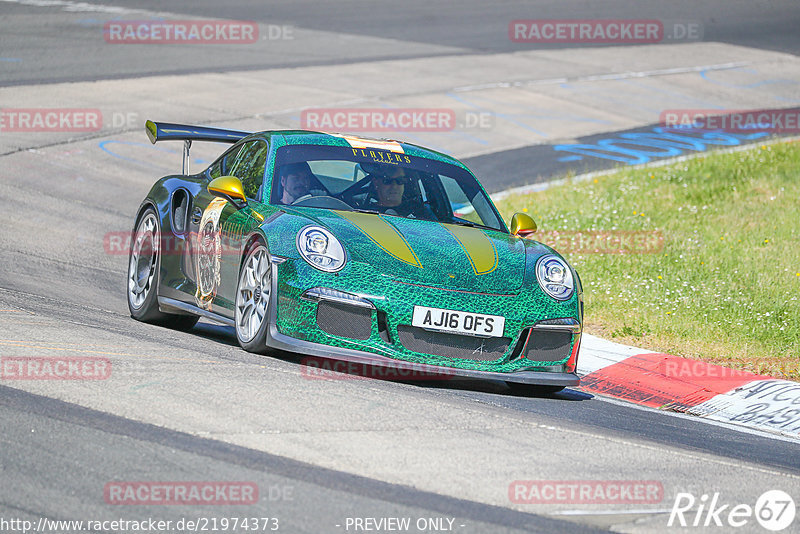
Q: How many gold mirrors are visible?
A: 2